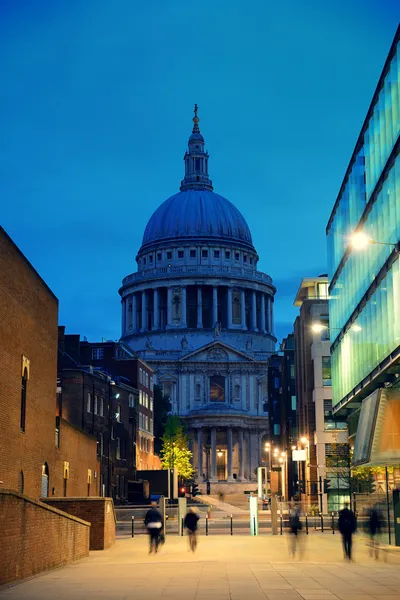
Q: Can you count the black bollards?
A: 8